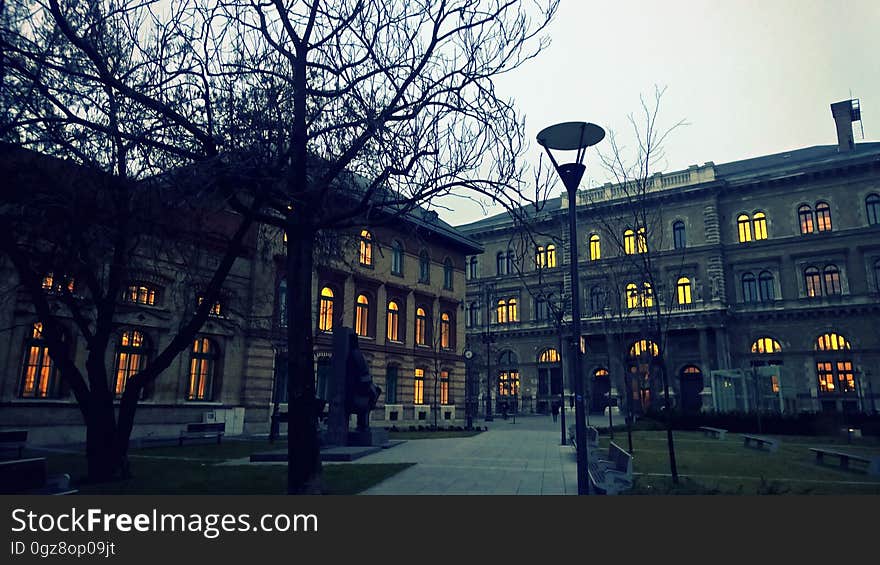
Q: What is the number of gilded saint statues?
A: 0